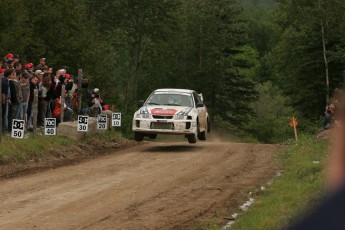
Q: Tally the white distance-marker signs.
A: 5